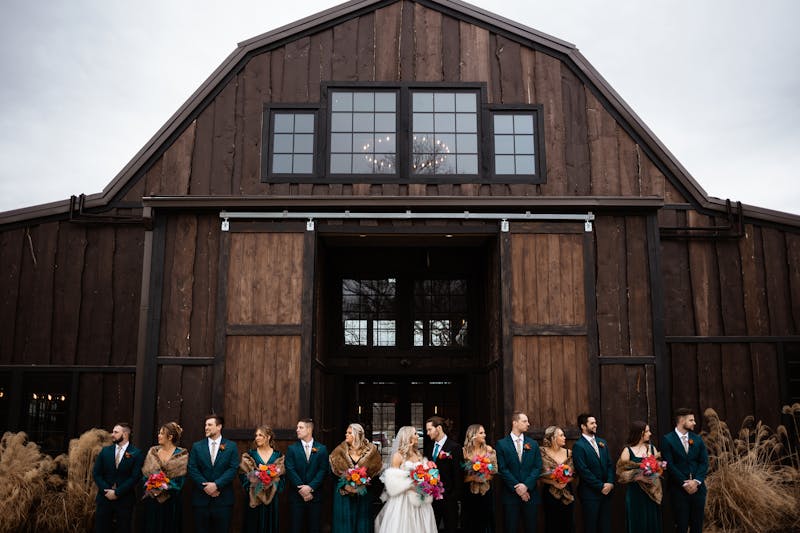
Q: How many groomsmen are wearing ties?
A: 6